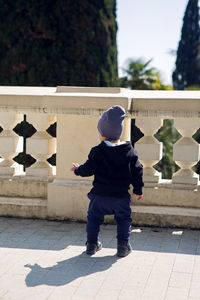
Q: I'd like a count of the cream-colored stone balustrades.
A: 4